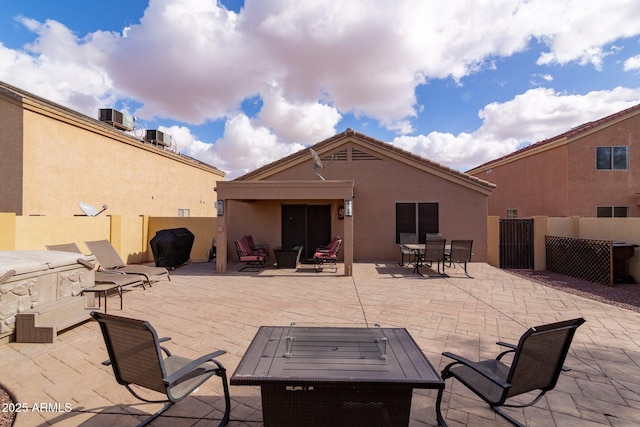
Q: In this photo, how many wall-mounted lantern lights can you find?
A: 2